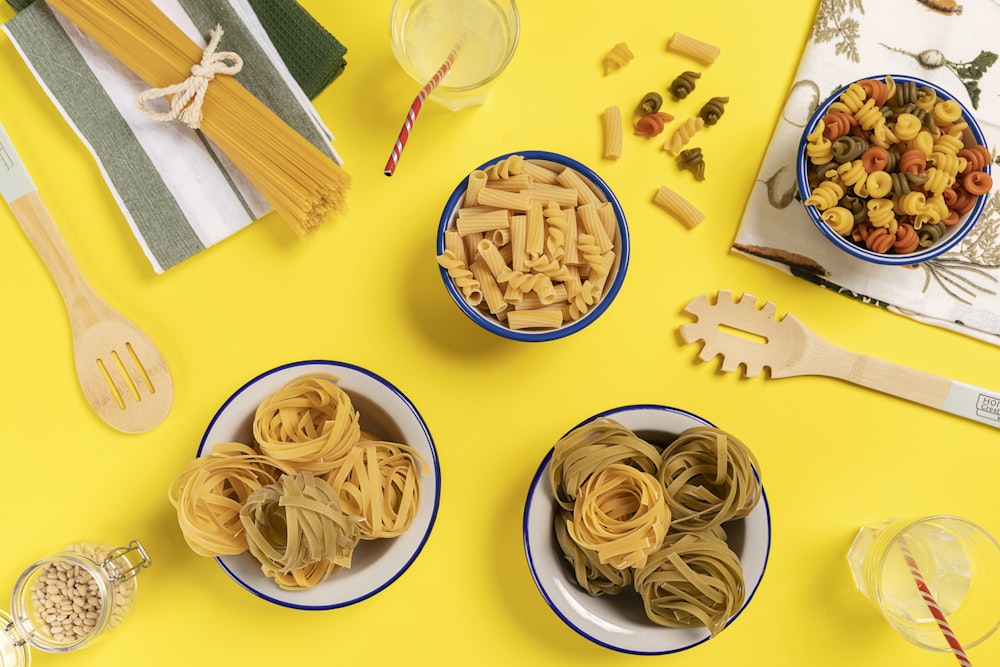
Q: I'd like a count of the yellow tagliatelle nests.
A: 5